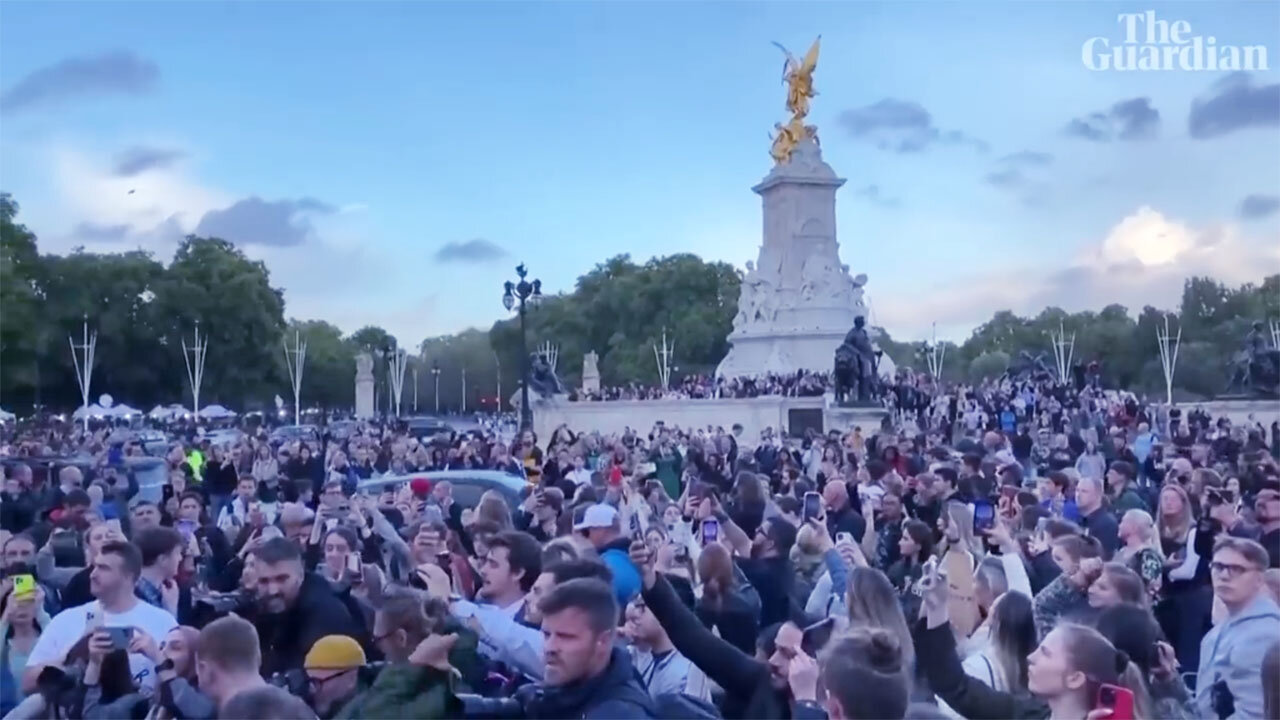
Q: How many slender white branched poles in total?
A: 10